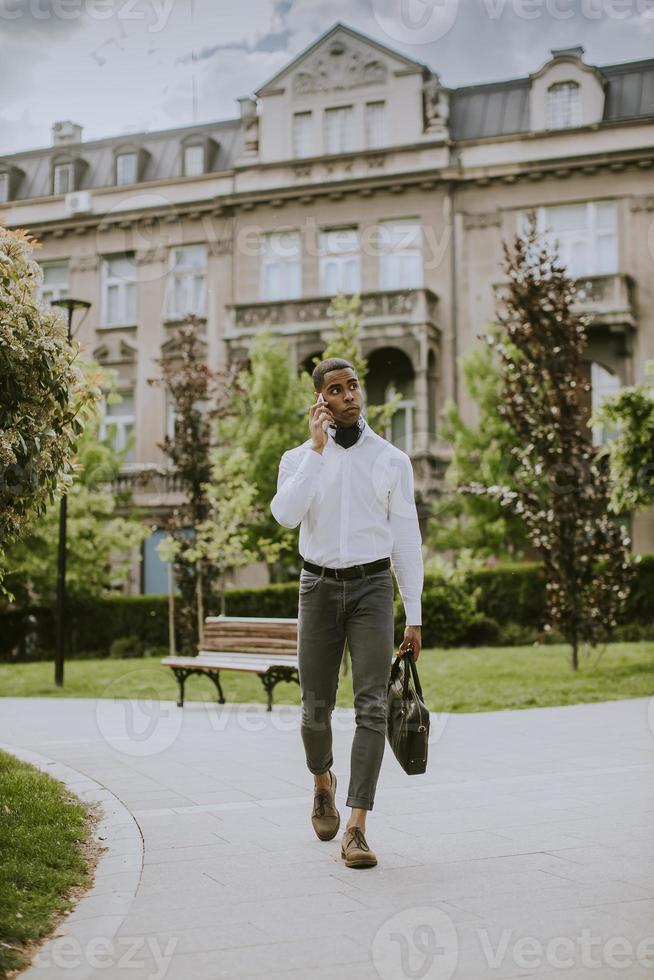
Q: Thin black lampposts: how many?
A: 1